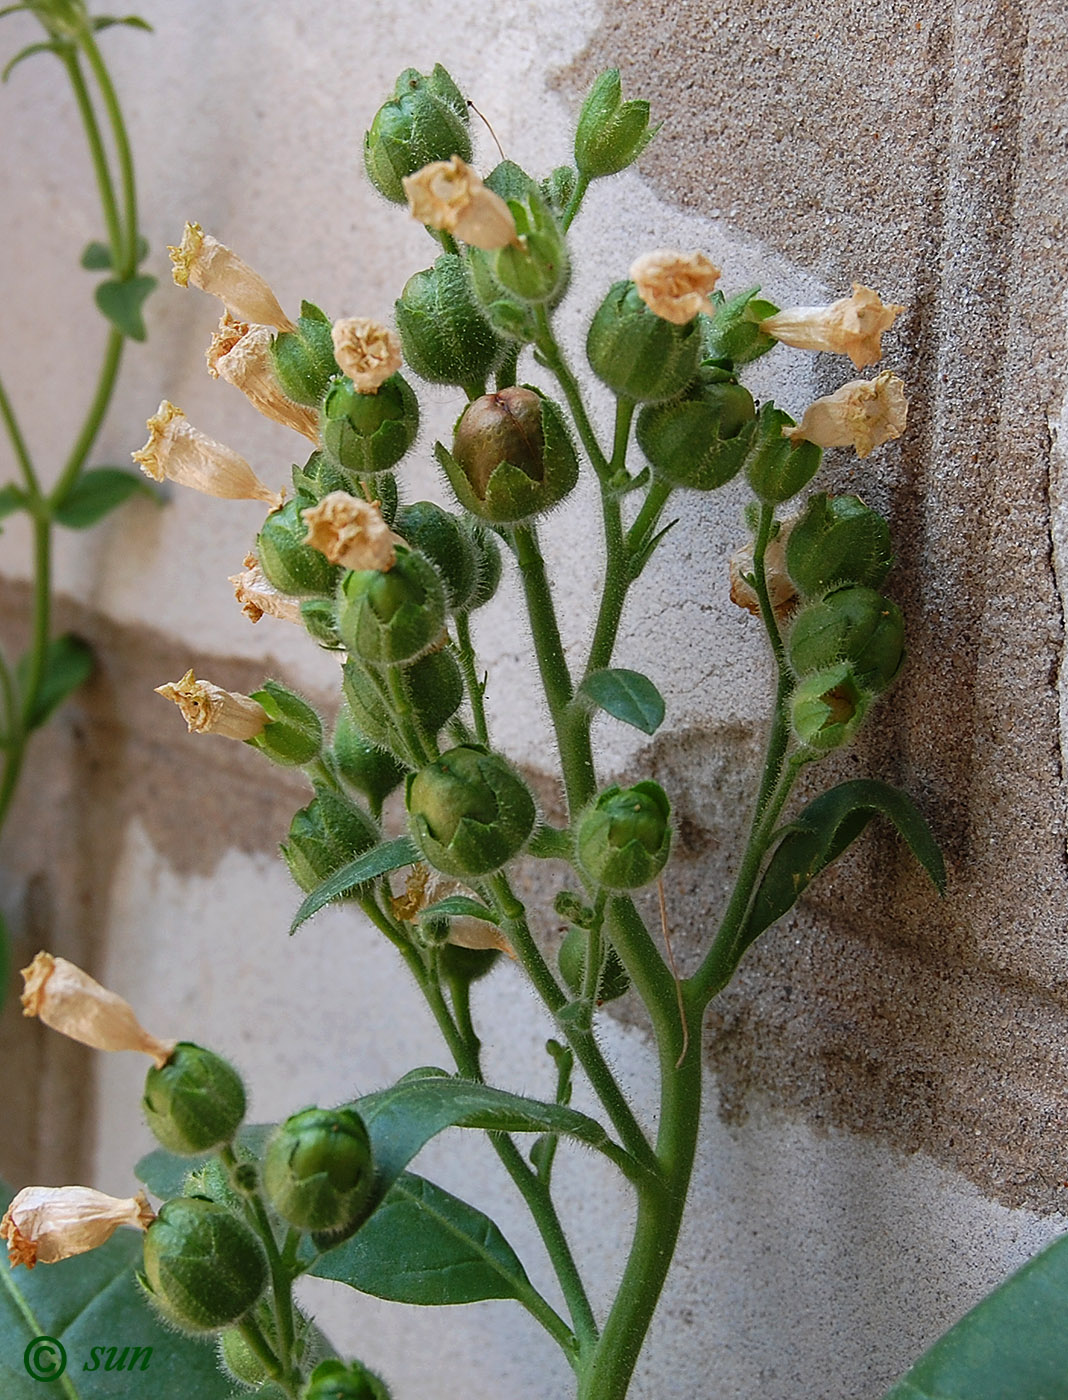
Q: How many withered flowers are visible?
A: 15